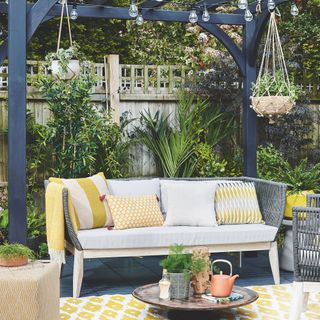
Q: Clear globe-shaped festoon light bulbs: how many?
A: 9